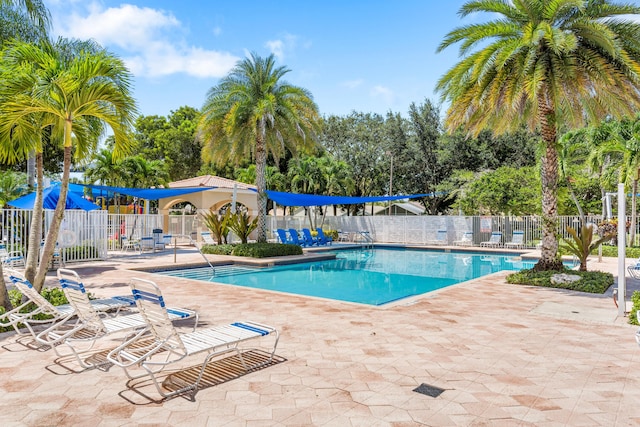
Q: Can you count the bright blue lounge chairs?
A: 4